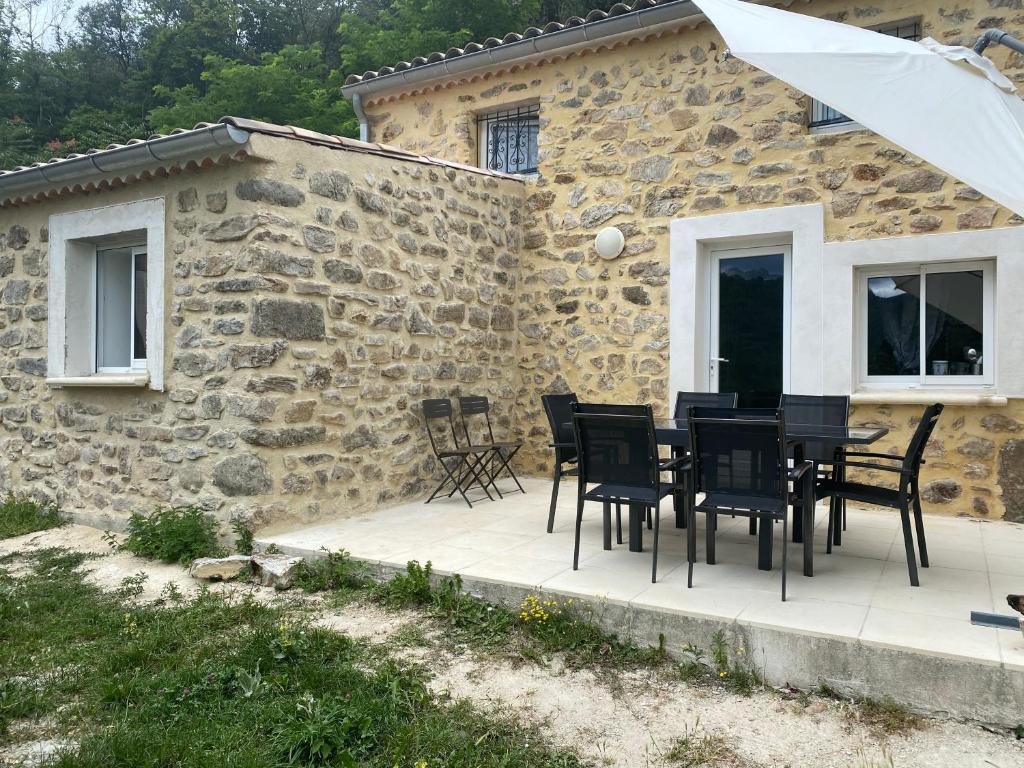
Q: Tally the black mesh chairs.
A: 6